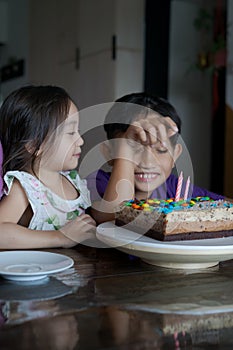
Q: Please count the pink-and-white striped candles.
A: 2